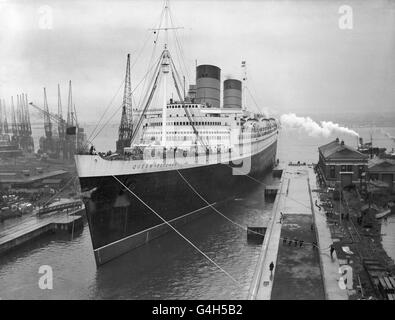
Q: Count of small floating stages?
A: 3